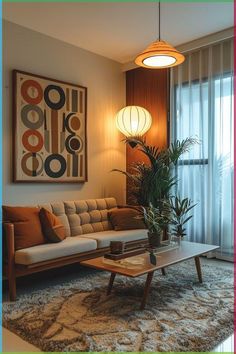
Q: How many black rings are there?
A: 2